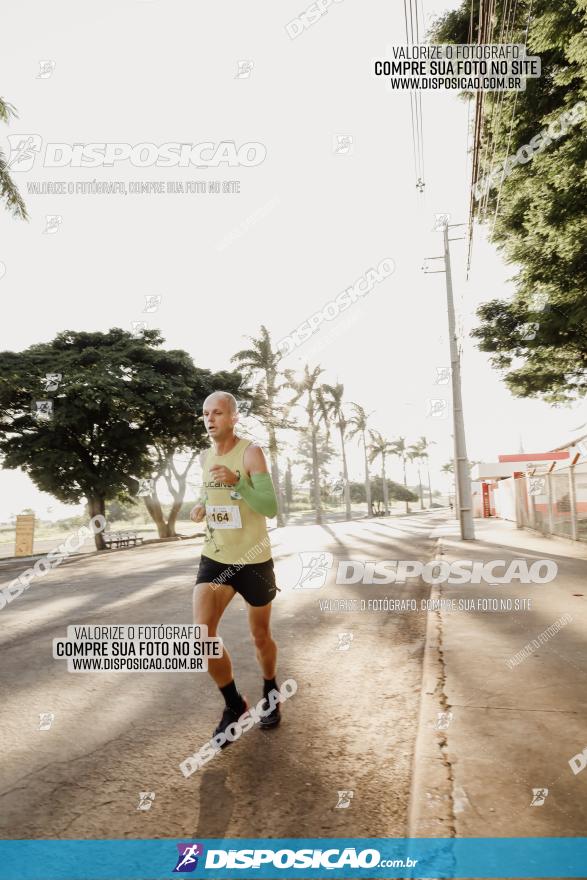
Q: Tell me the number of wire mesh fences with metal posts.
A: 1